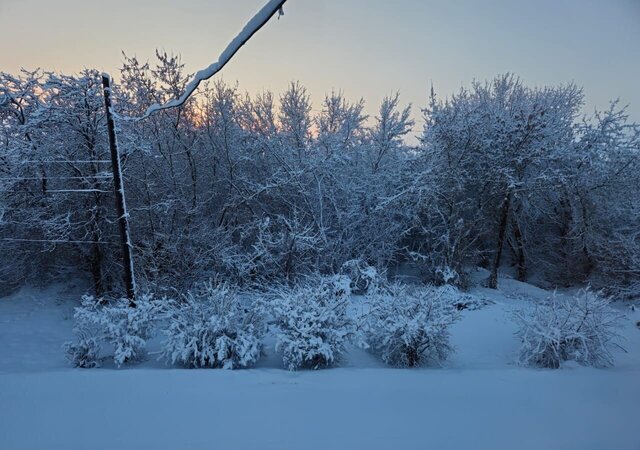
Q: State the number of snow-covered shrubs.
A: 5